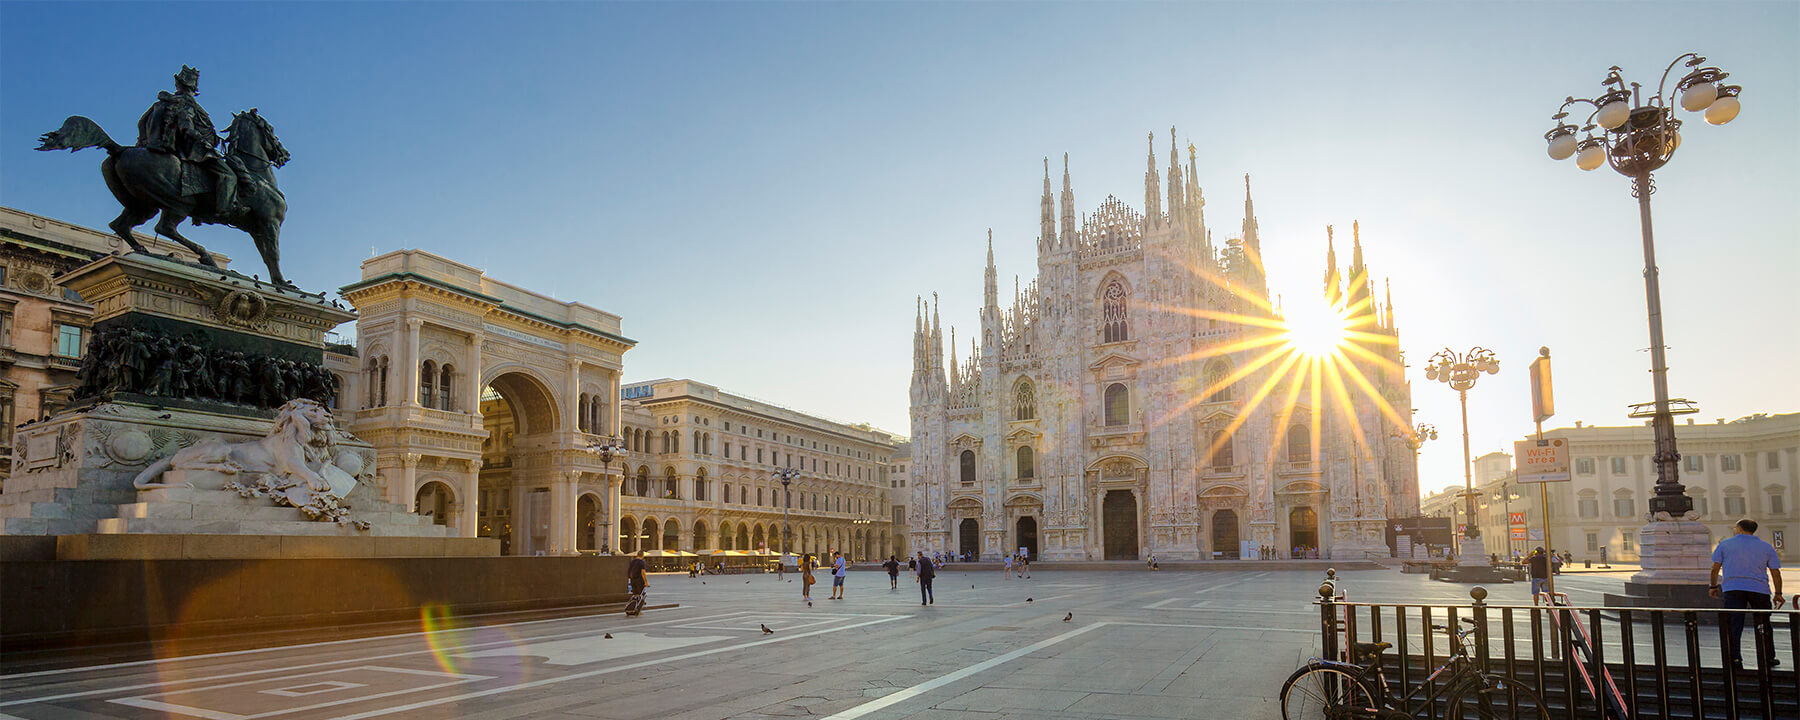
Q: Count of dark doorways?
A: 5